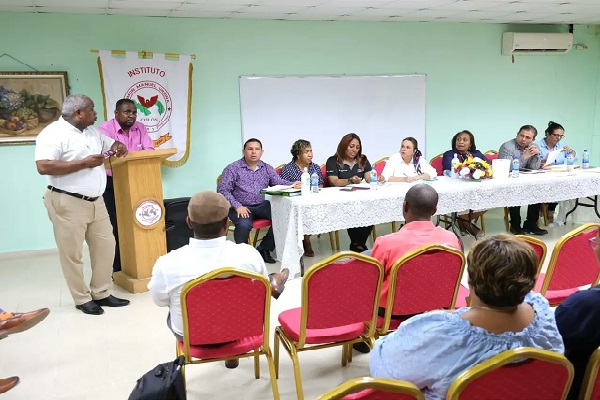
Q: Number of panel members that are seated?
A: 7